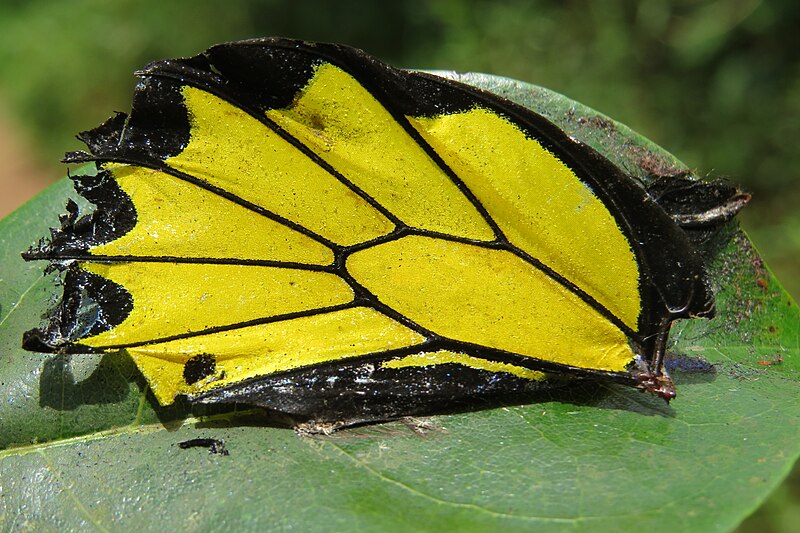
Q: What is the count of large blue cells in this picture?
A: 0